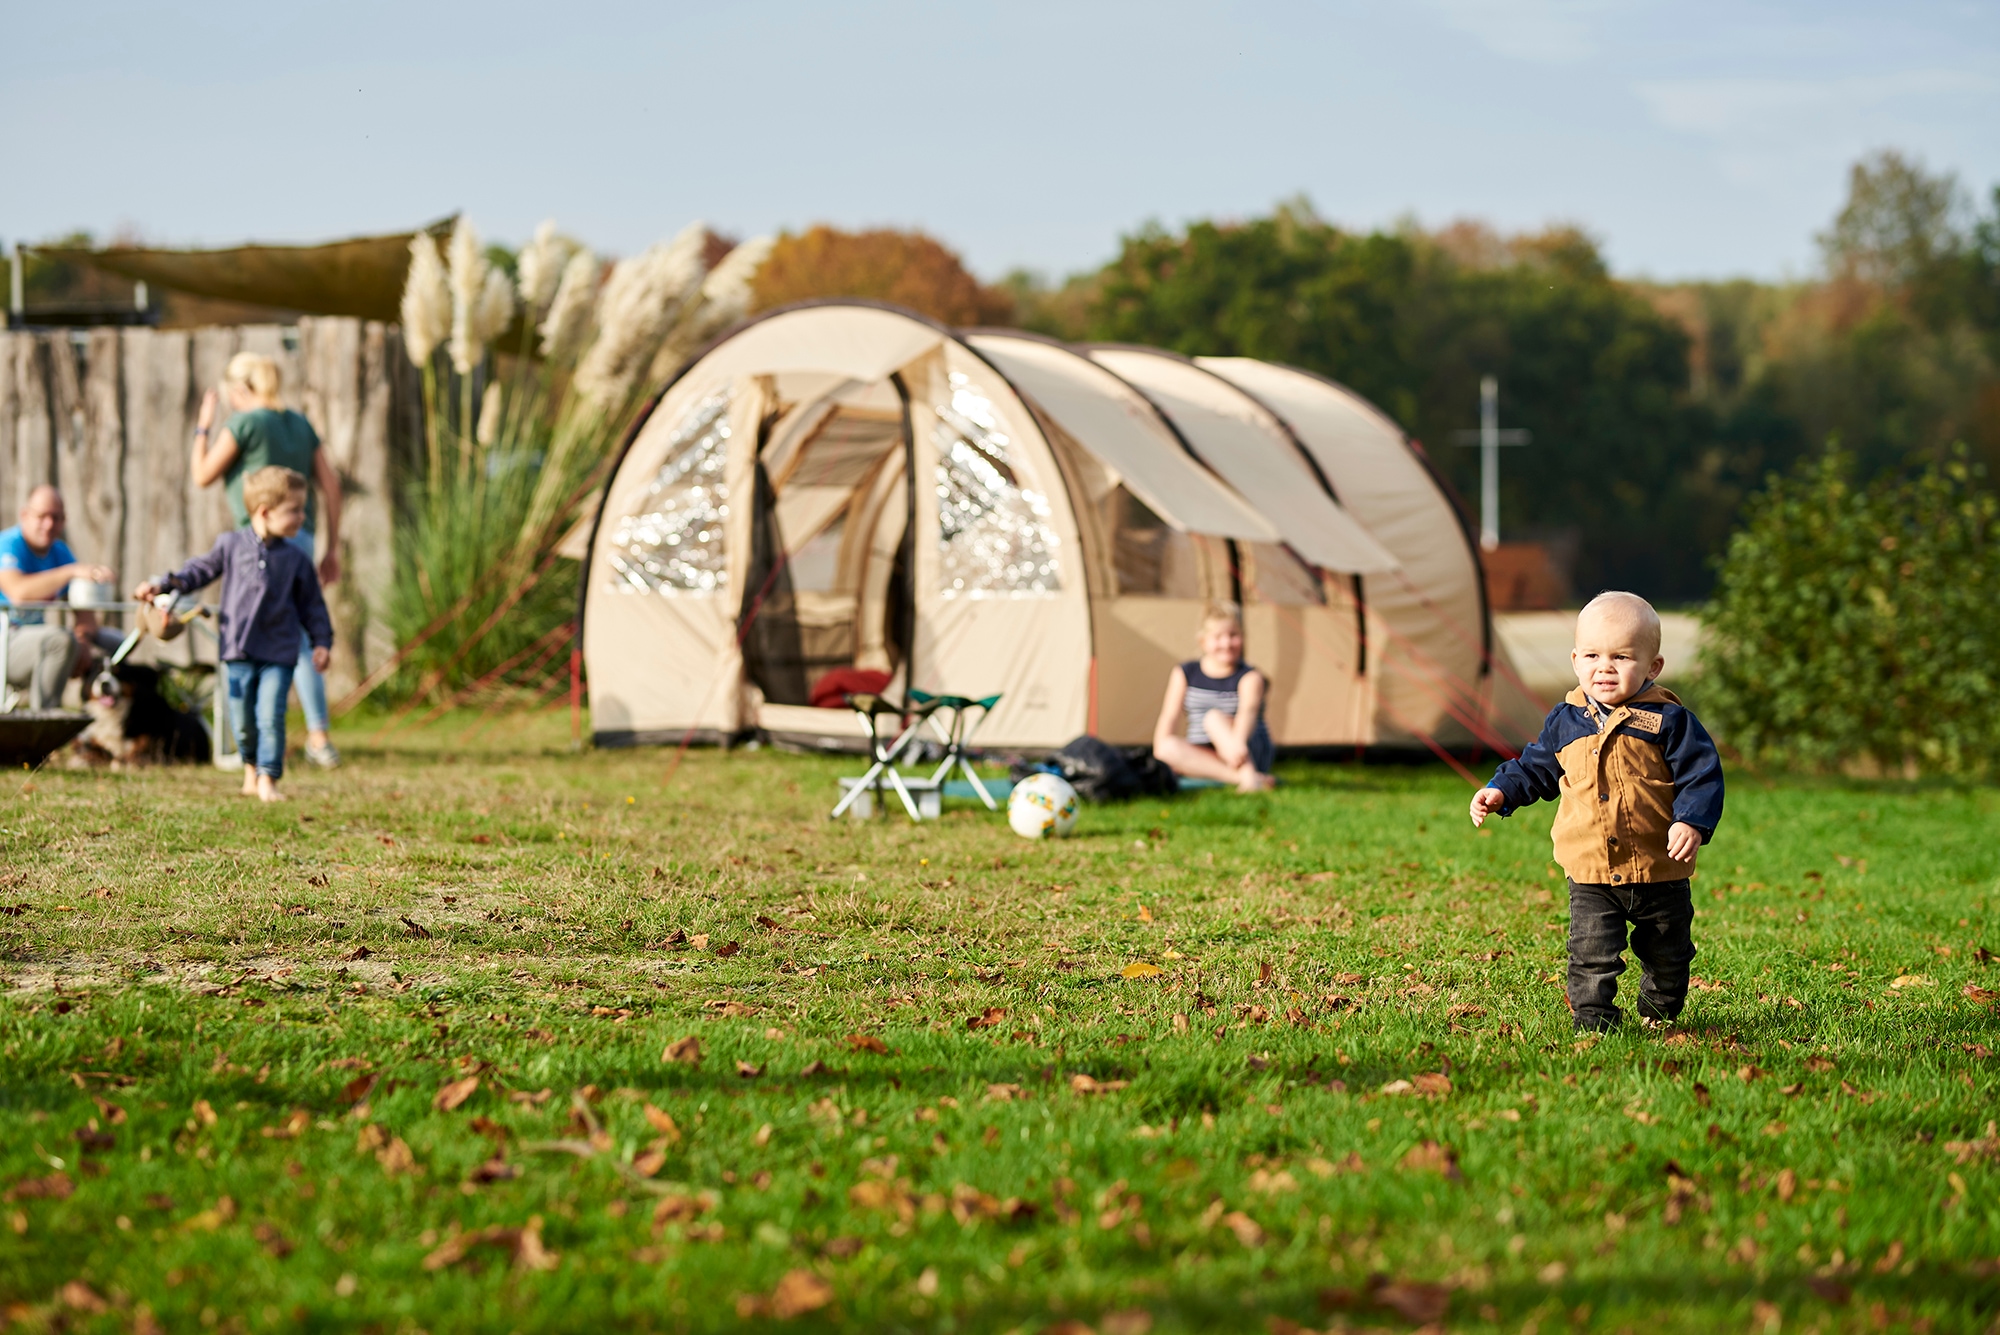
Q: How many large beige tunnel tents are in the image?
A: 1